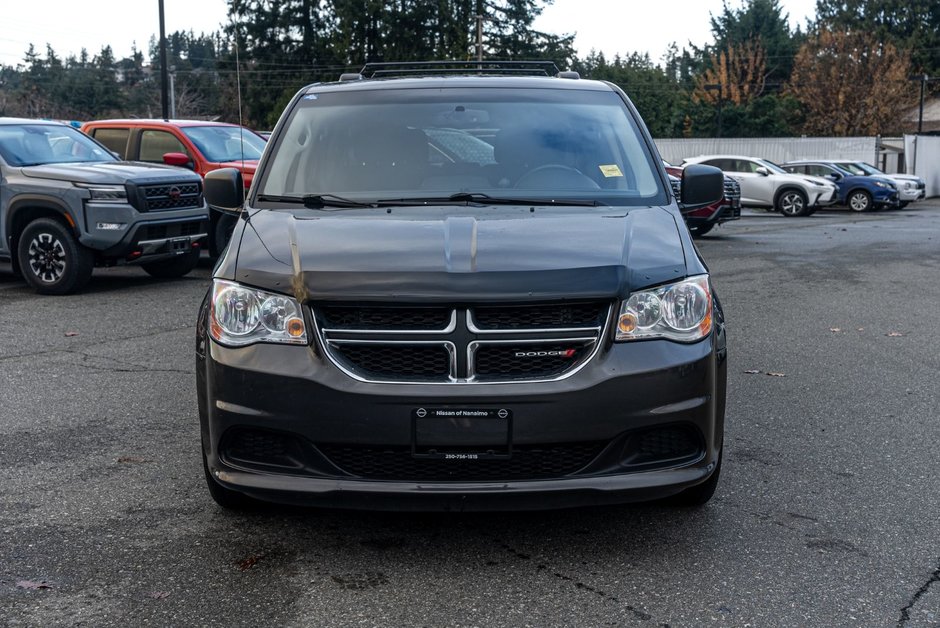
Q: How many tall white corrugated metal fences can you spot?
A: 1